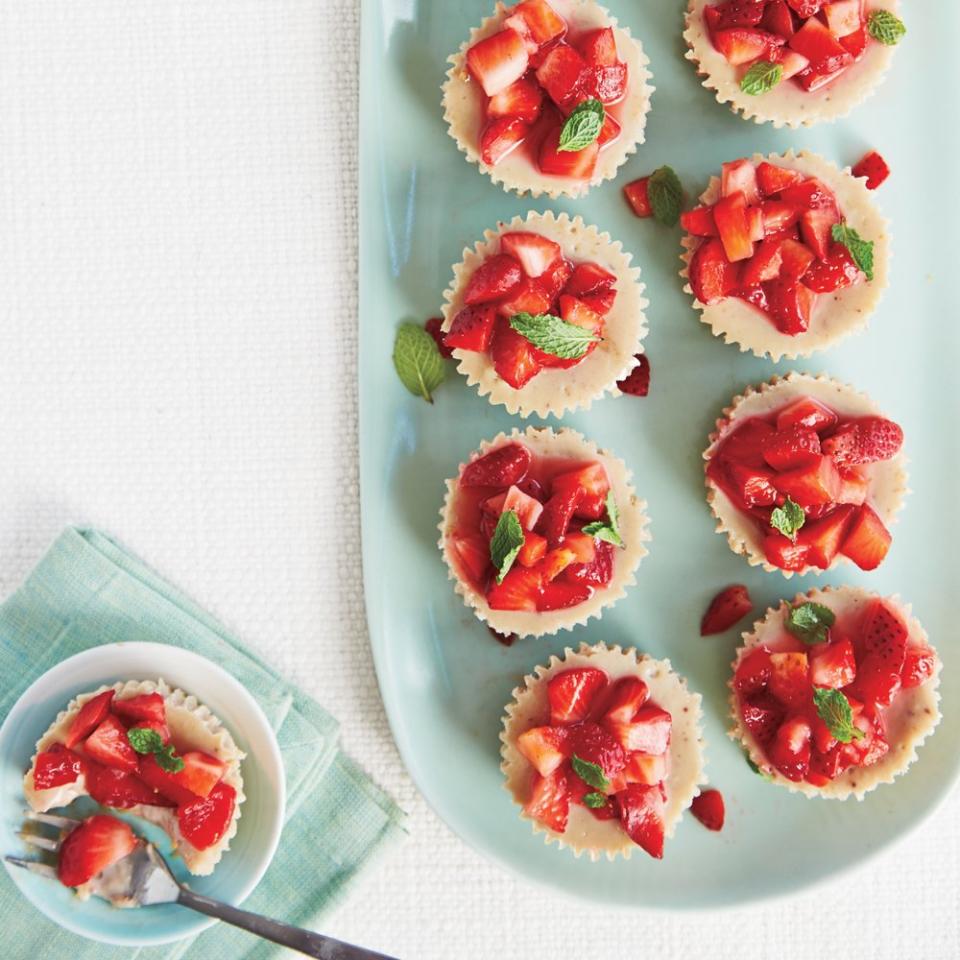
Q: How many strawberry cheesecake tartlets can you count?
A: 9